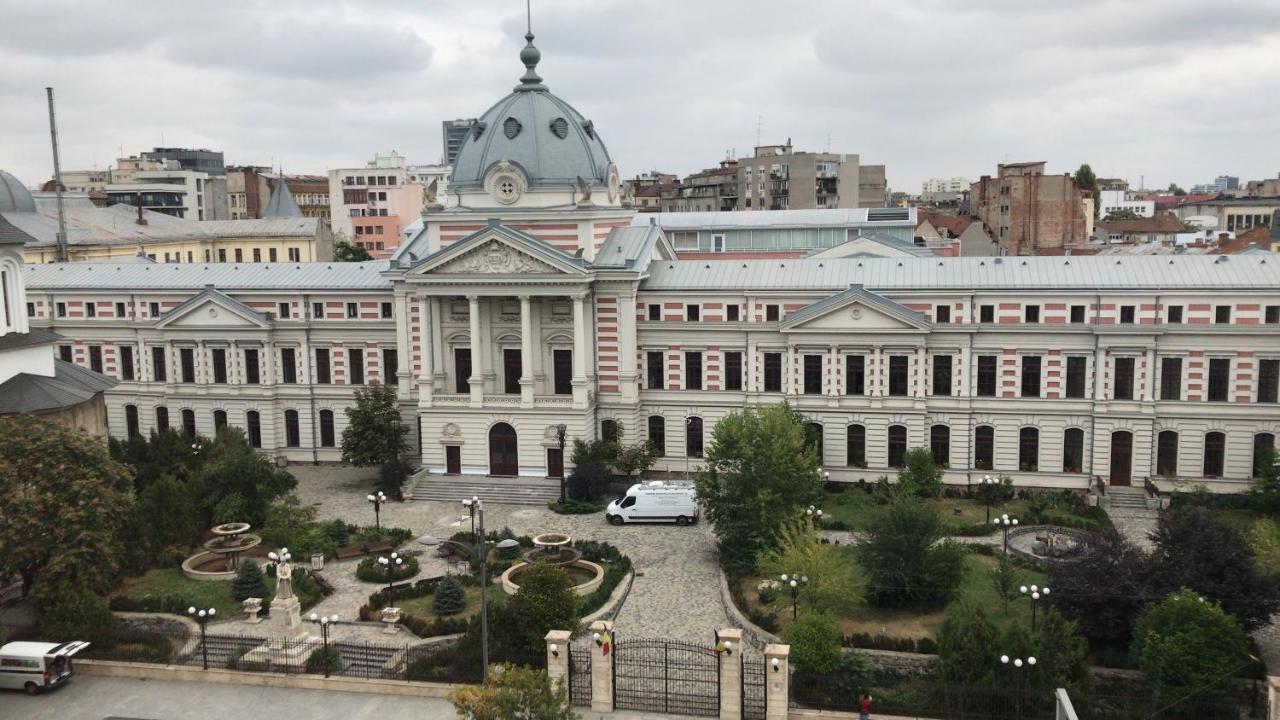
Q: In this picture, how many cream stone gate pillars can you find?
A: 4